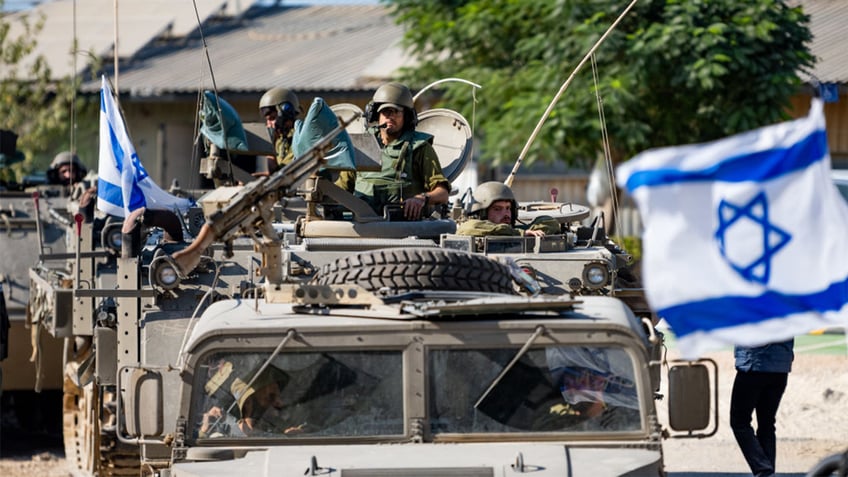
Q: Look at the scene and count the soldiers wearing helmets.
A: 4